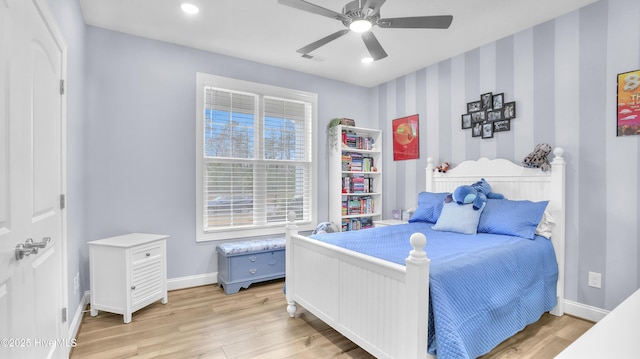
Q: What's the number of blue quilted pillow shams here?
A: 2